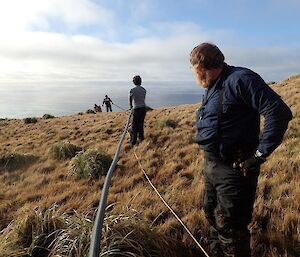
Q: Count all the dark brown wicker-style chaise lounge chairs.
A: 0